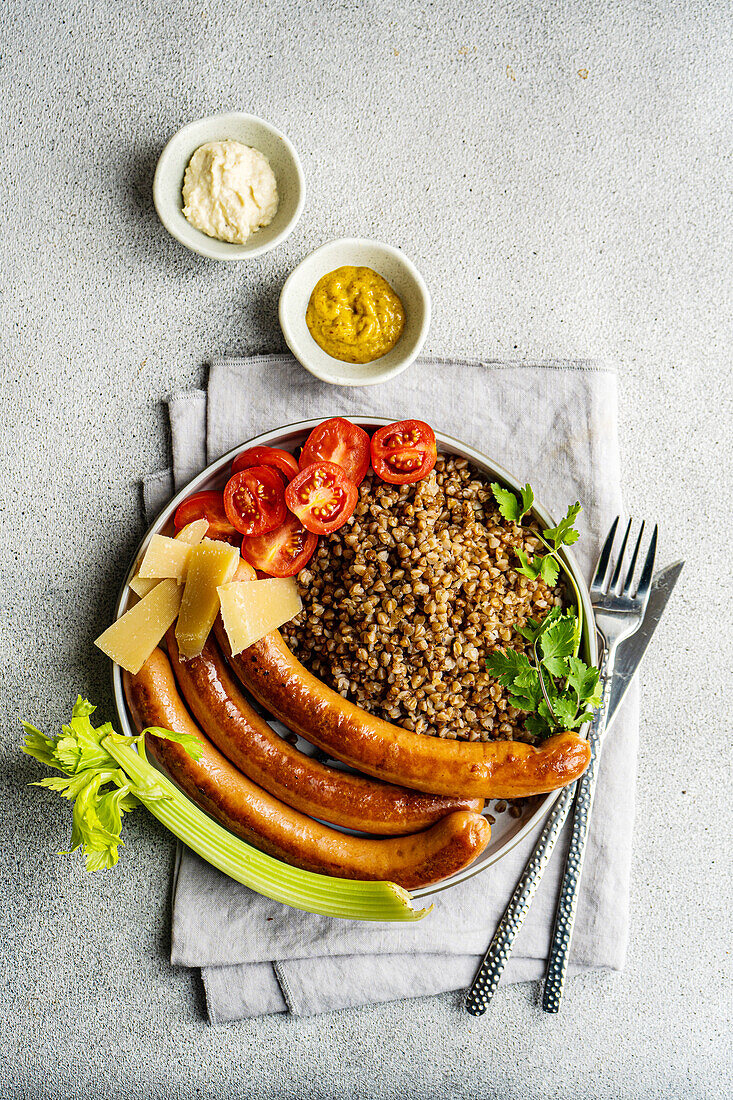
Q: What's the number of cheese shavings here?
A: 5